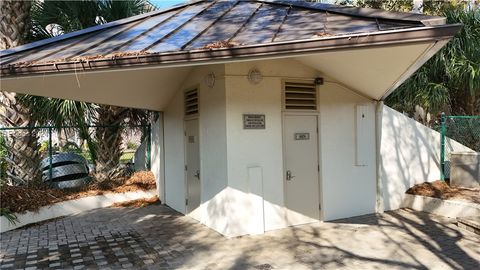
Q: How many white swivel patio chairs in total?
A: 0